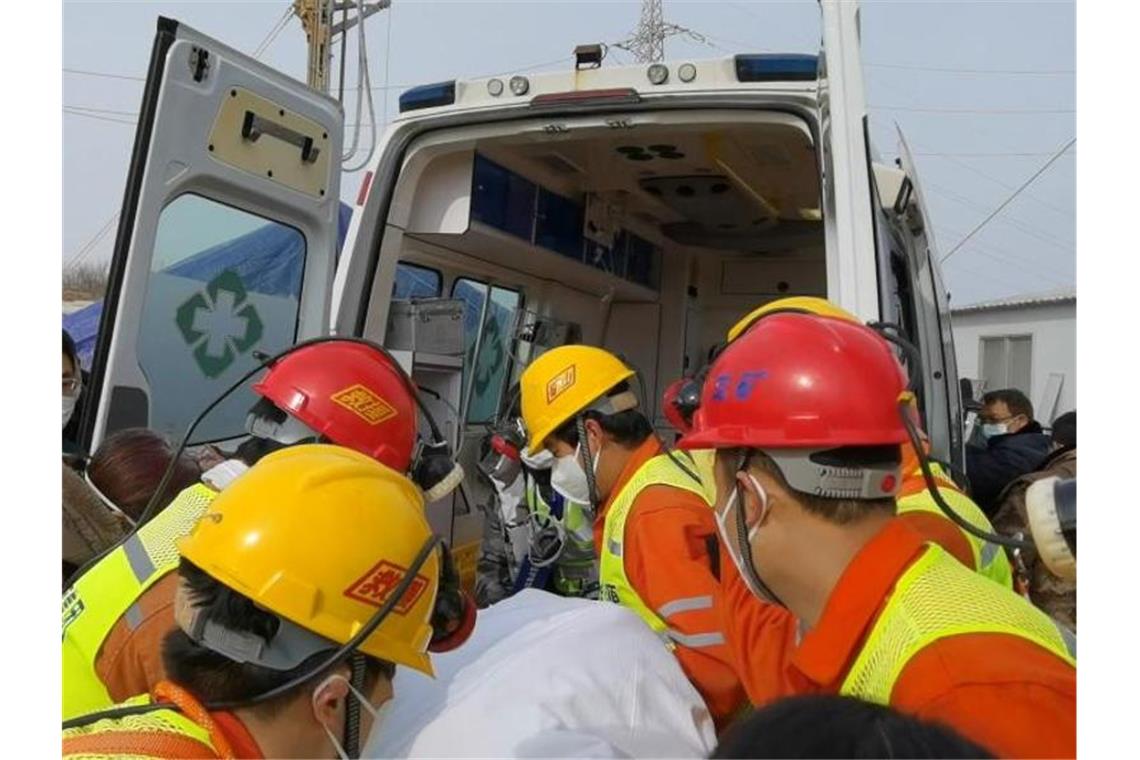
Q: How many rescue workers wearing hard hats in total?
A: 5